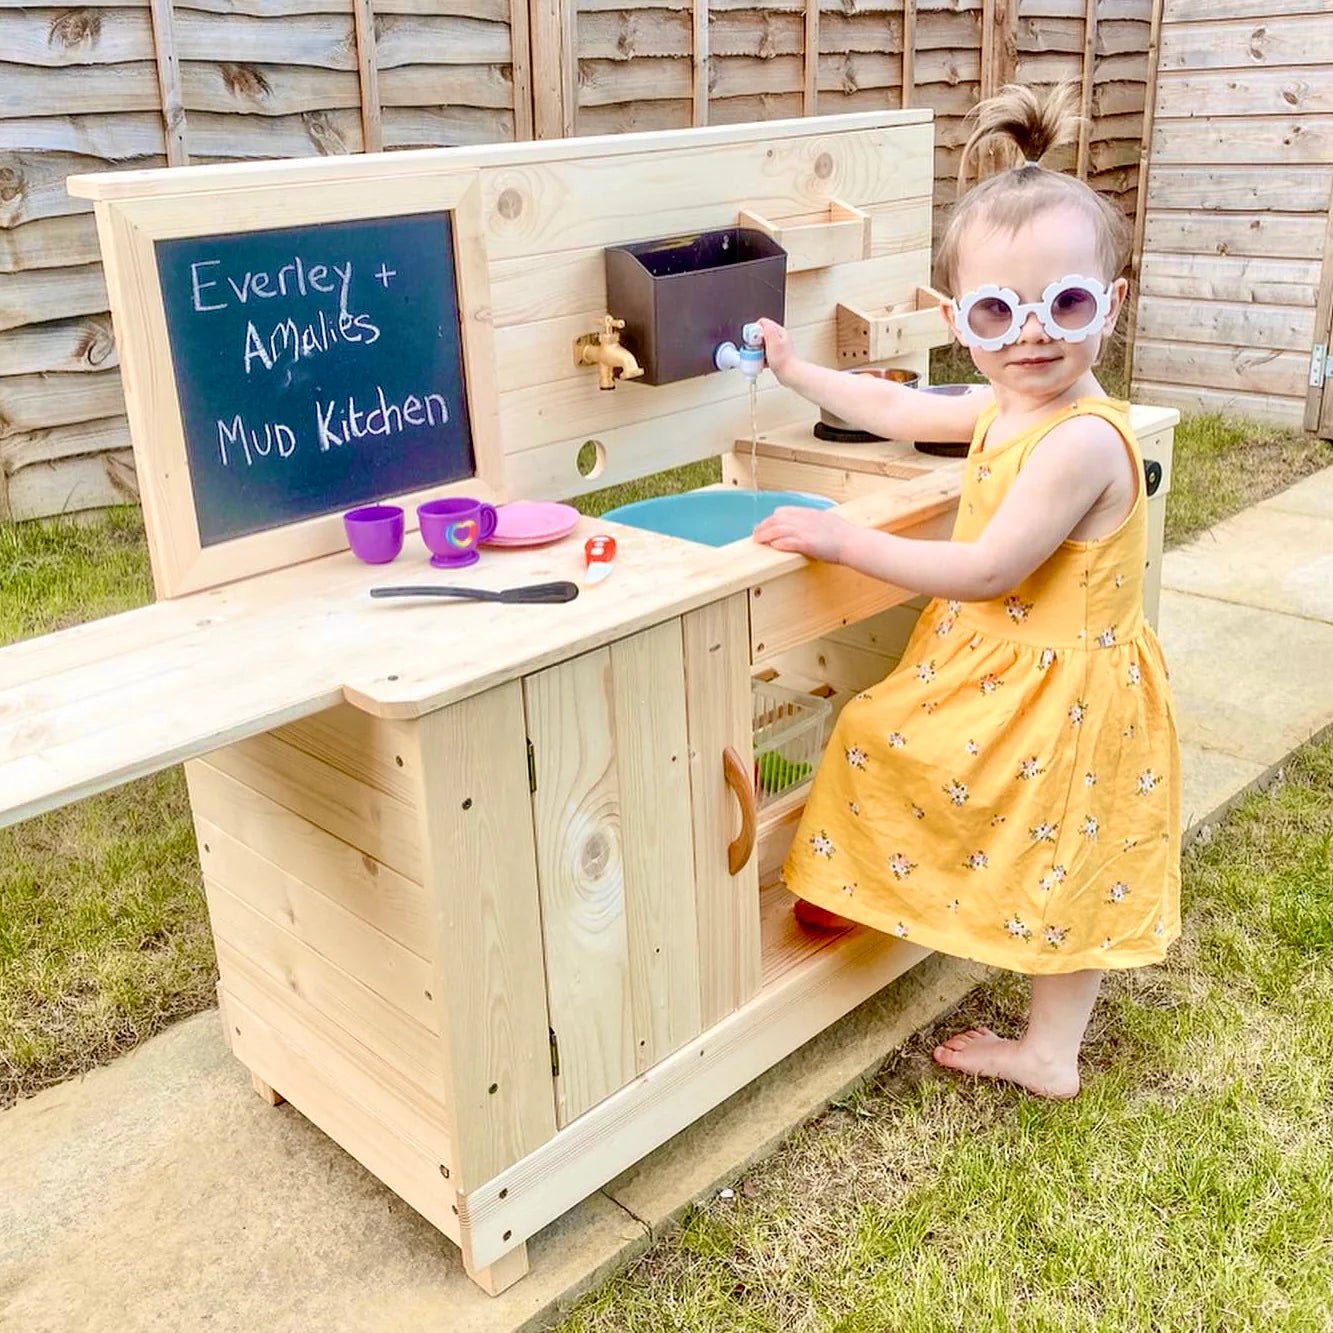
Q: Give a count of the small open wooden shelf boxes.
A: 2